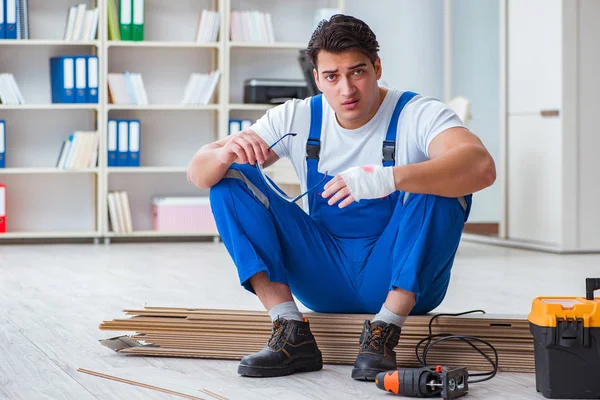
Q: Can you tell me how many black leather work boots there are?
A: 2